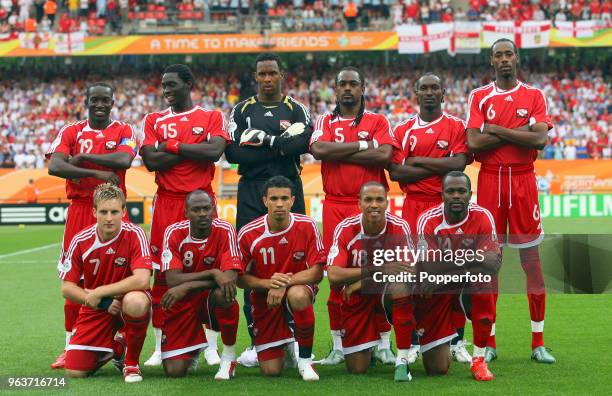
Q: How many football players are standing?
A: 6